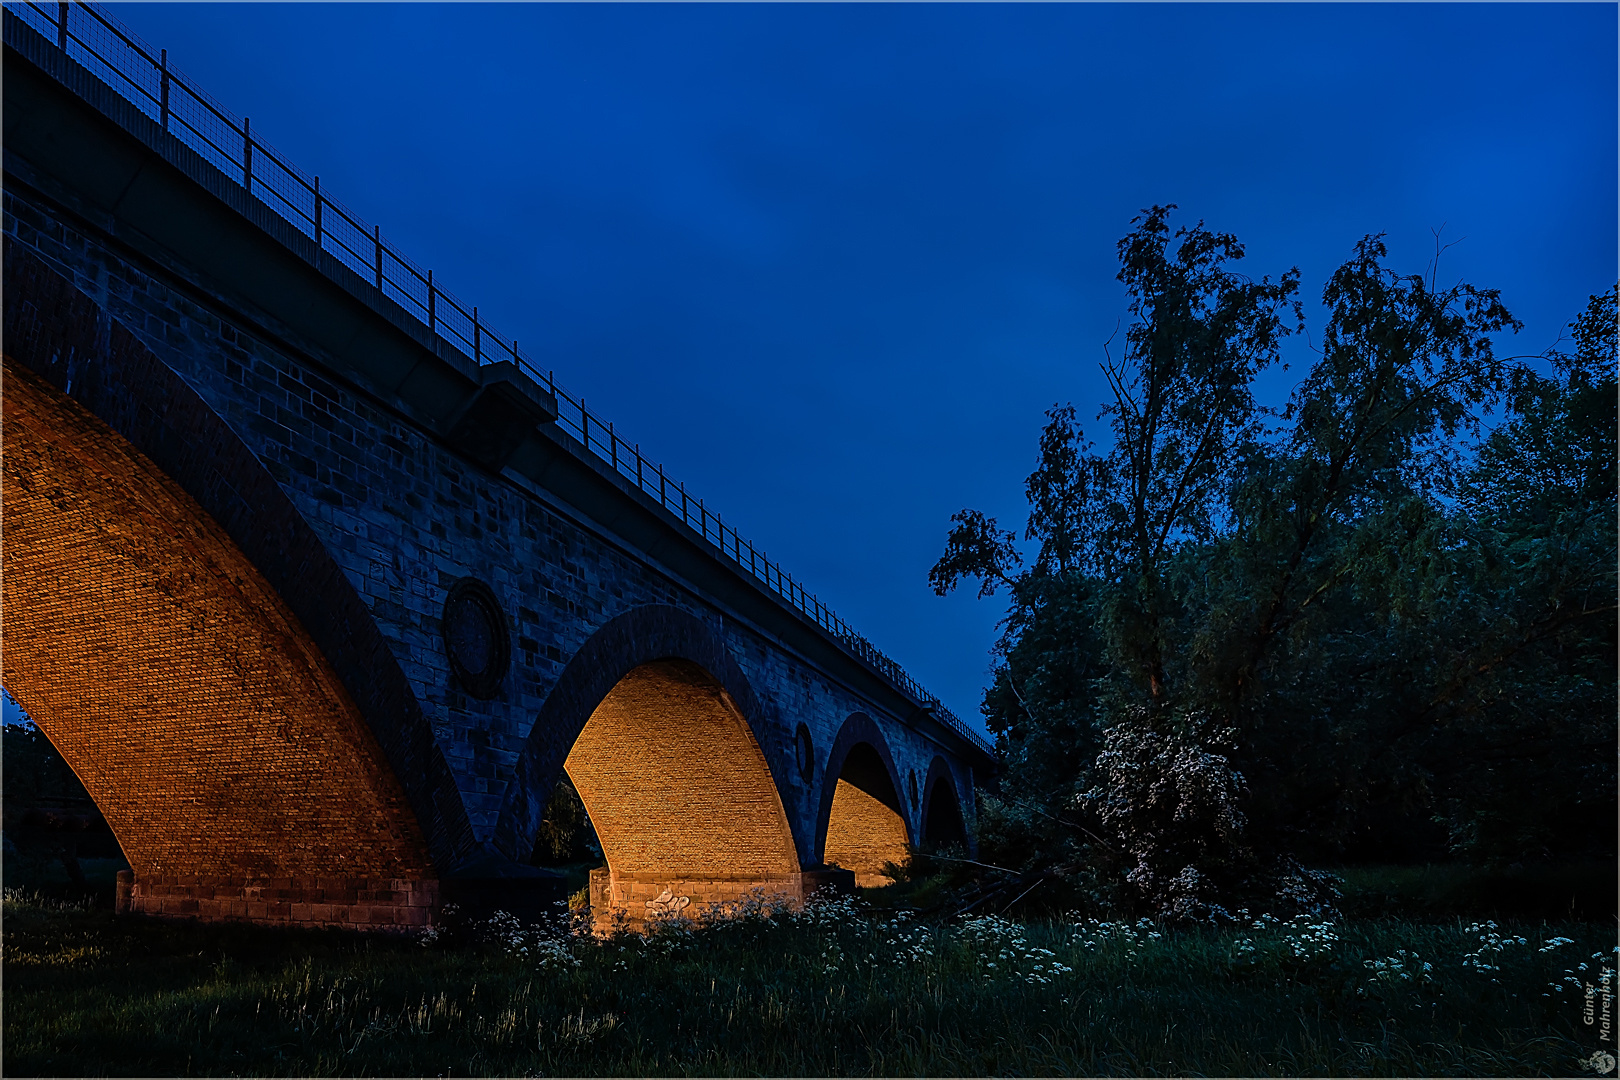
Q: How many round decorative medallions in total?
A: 3